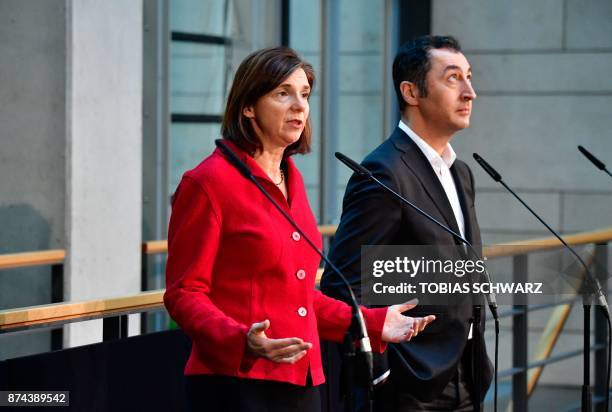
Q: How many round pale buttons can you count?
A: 3